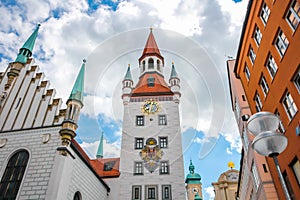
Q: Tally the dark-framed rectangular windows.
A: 9